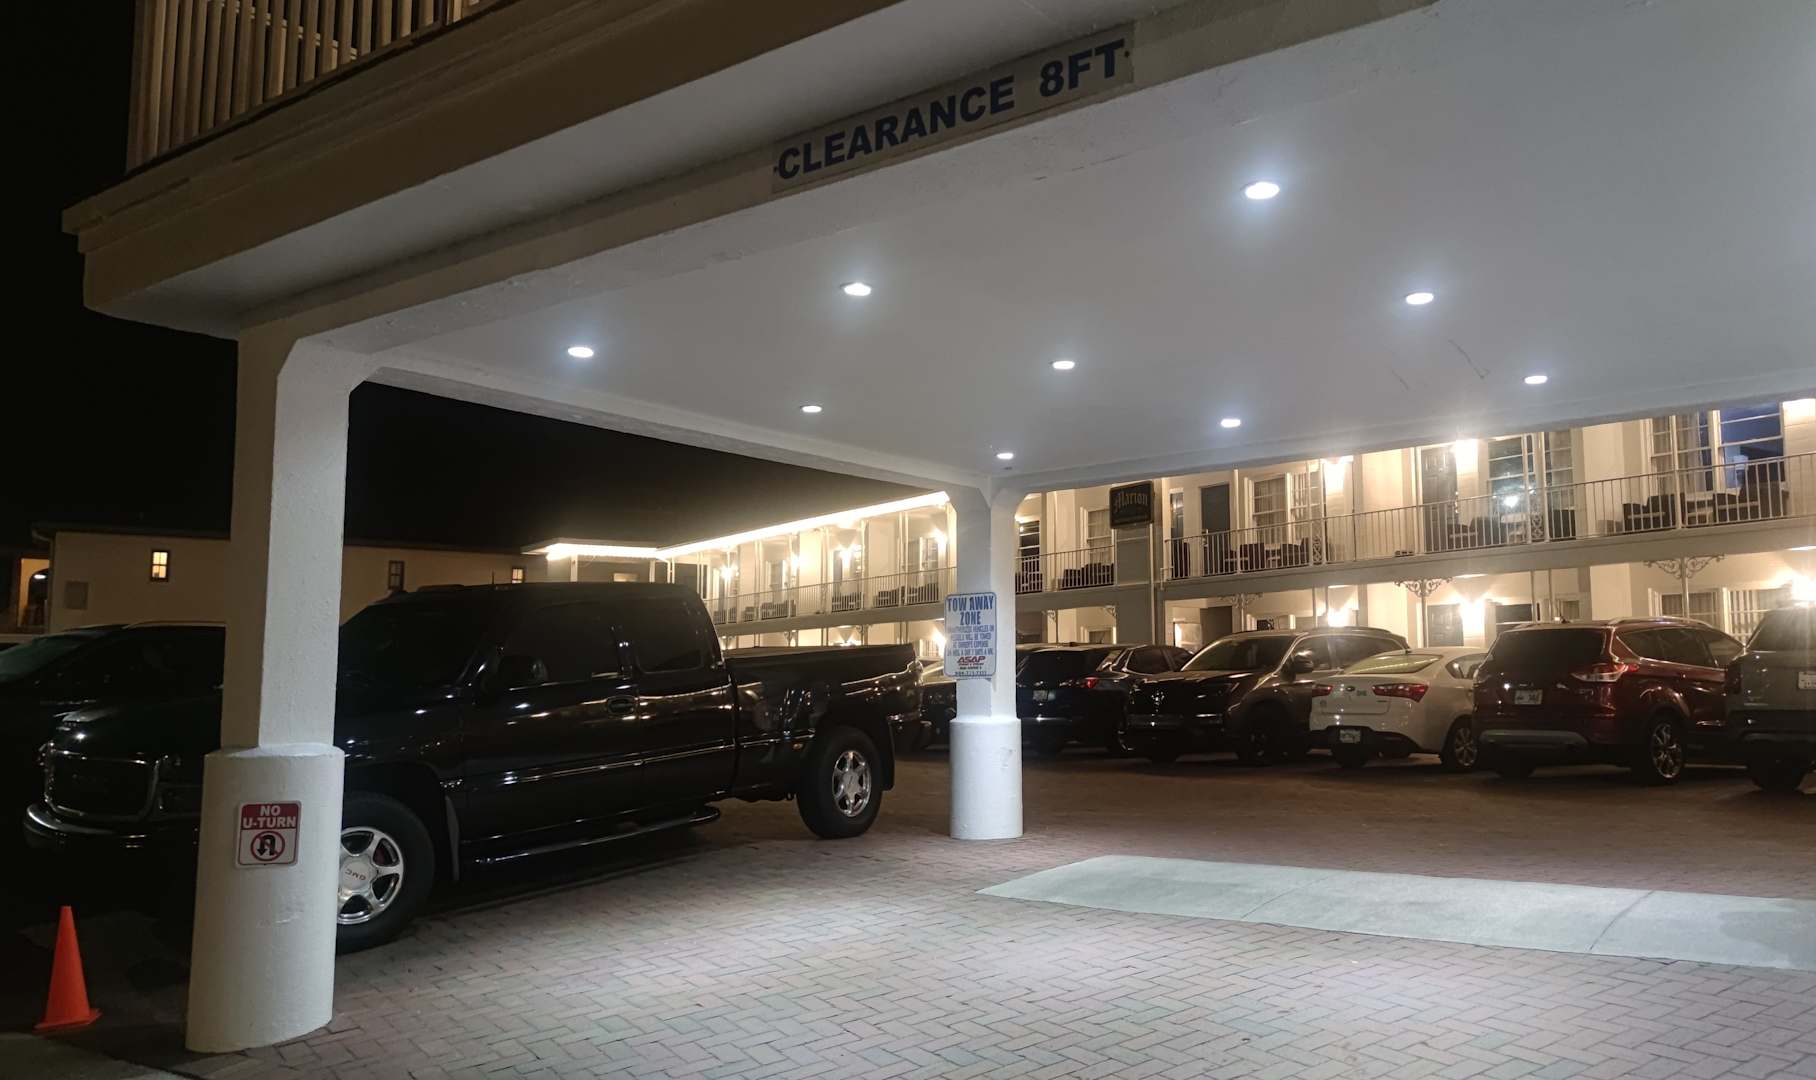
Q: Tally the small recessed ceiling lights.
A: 9